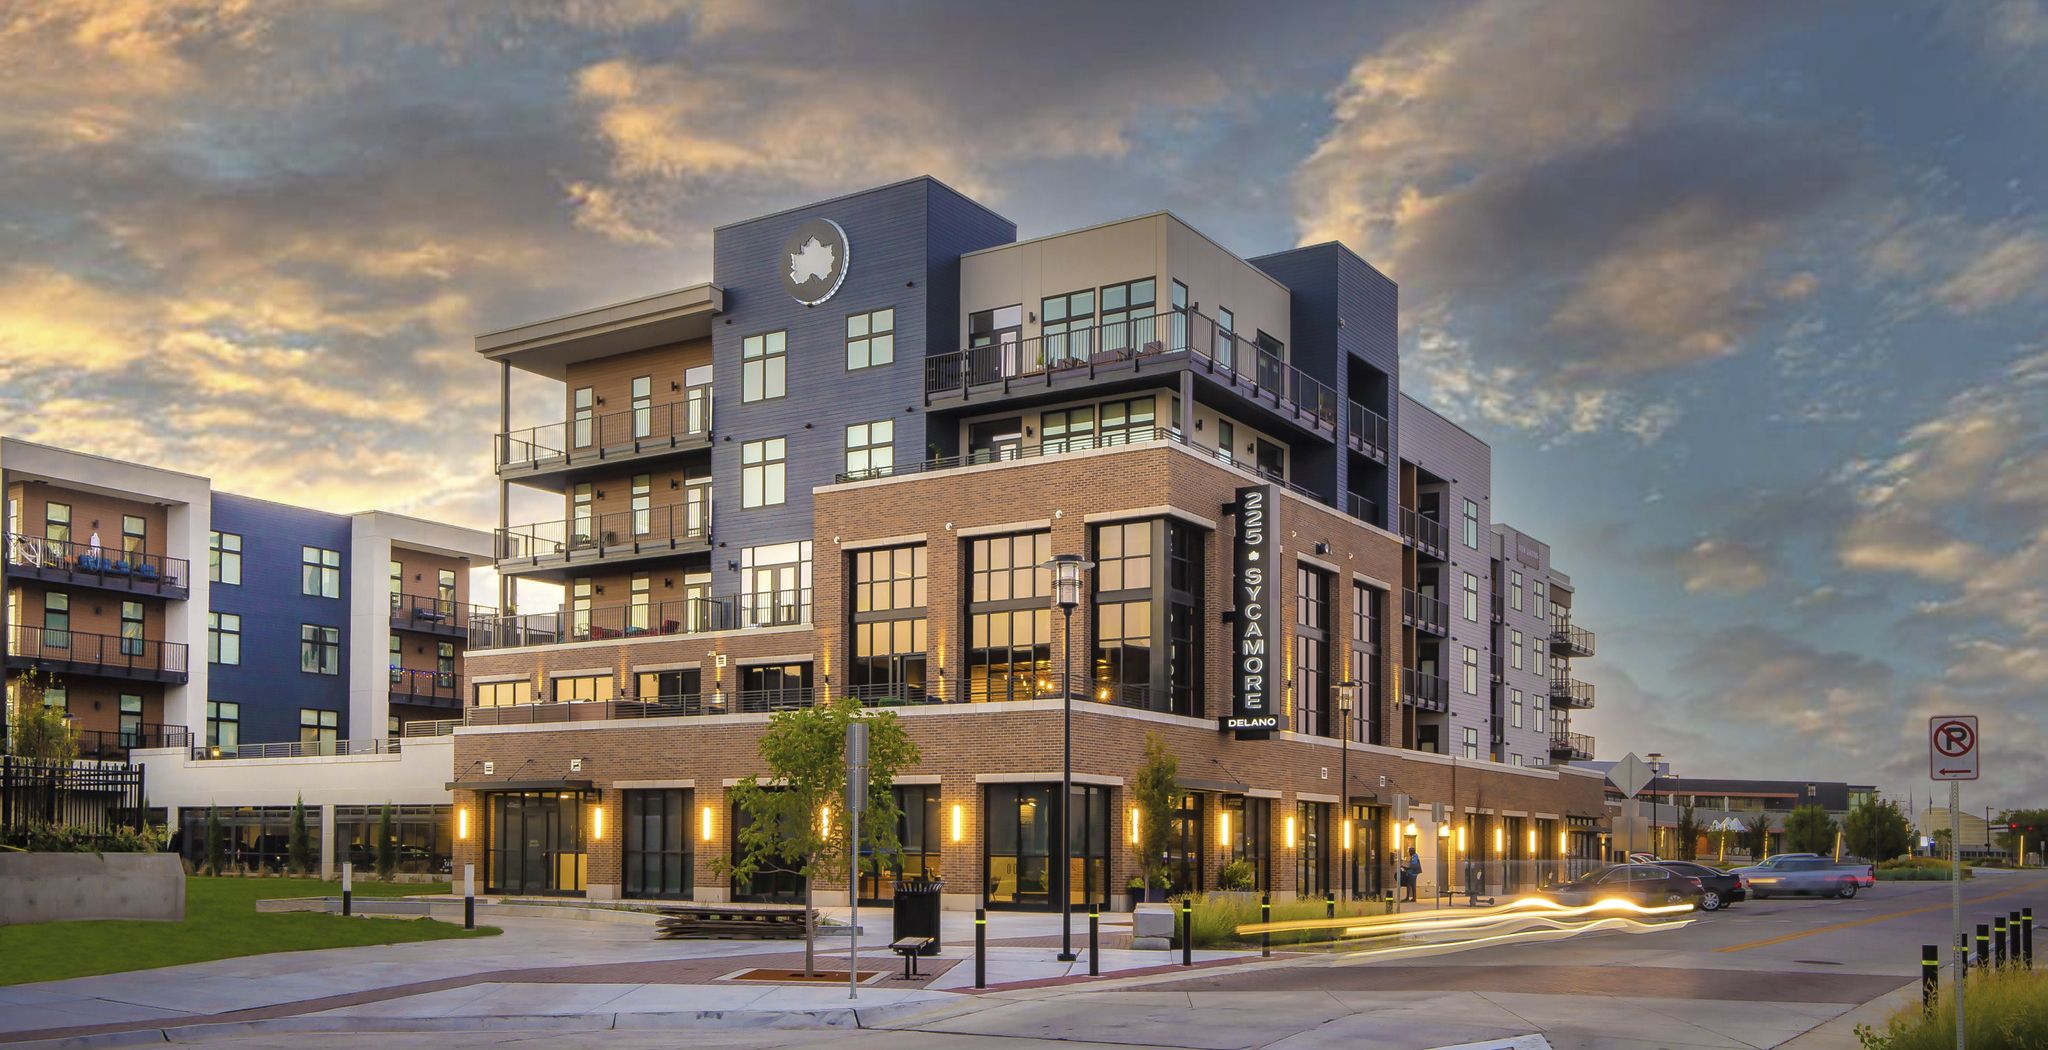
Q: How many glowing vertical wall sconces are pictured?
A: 14